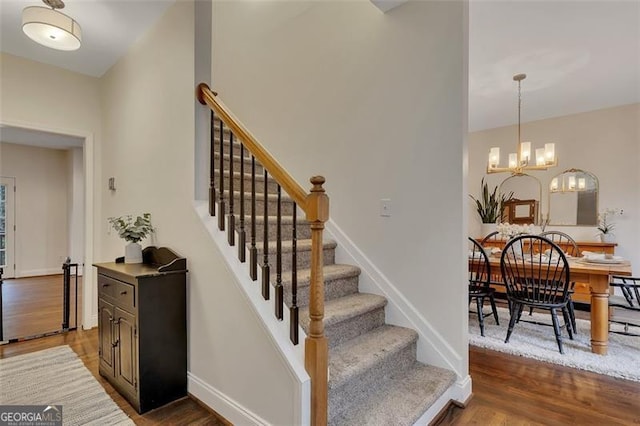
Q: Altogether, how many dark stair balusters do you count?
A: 8